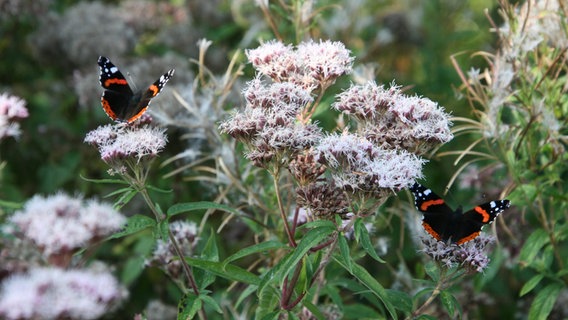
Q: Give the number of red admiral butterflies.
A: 2